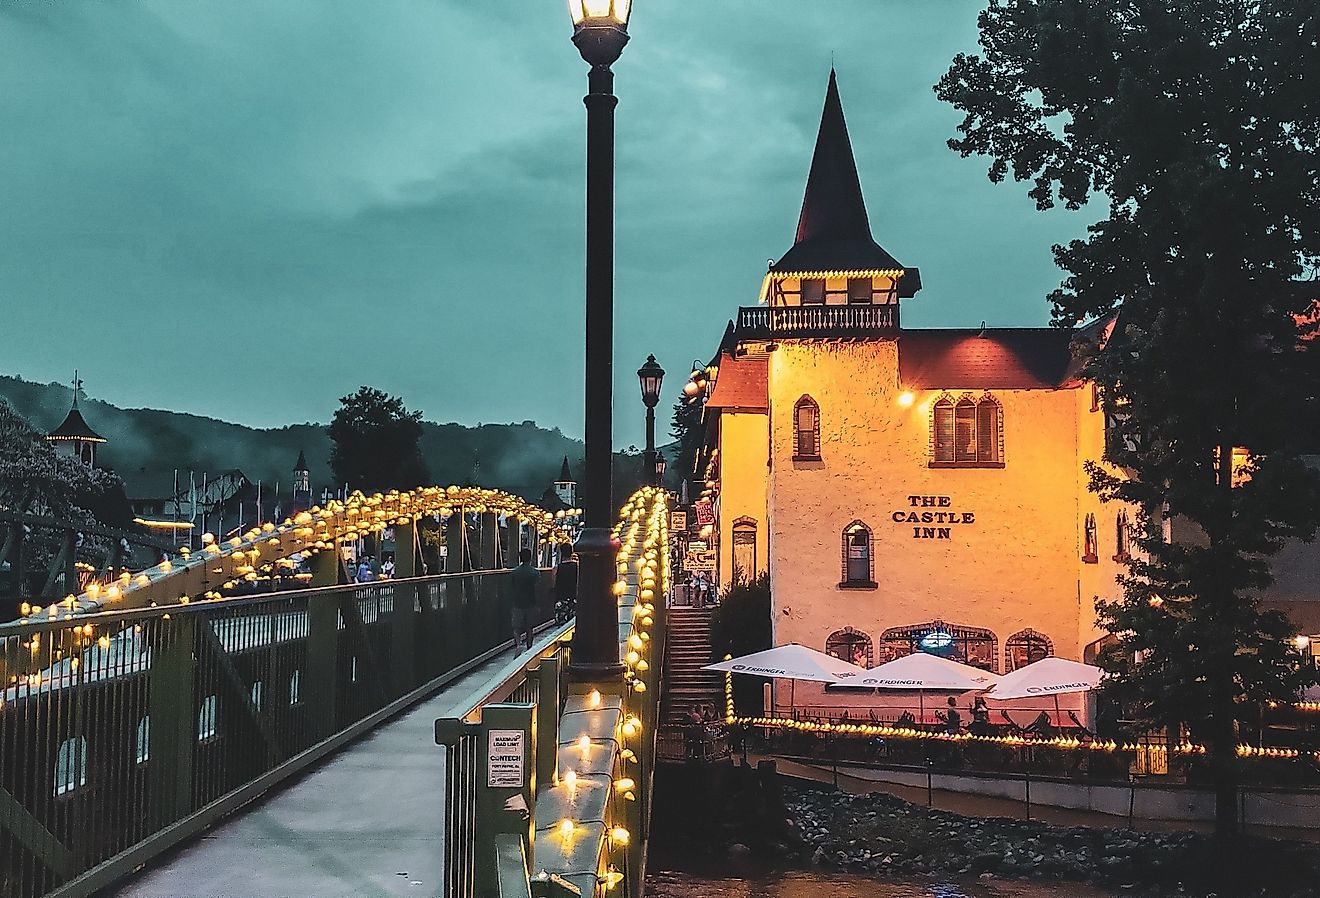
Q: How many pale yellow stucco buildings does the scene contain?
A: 1